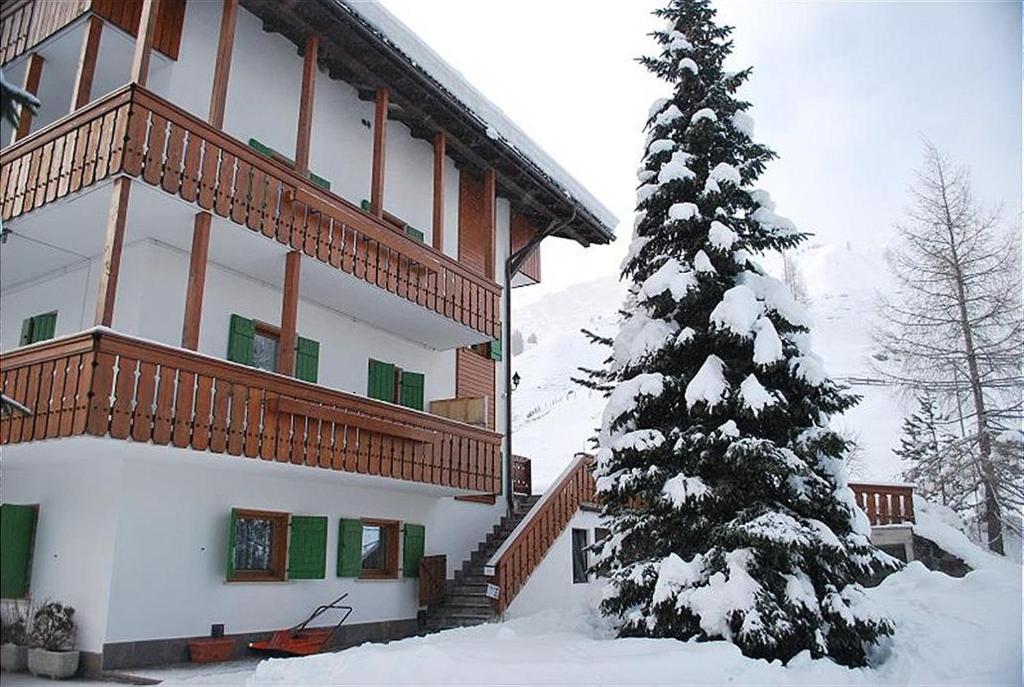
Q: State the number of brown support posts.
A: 11